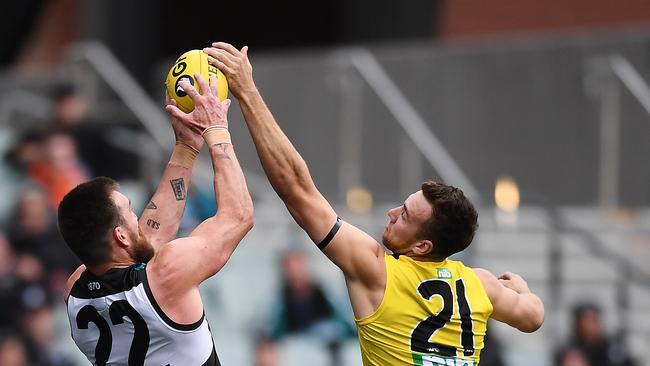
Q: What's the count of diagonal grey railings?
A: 3